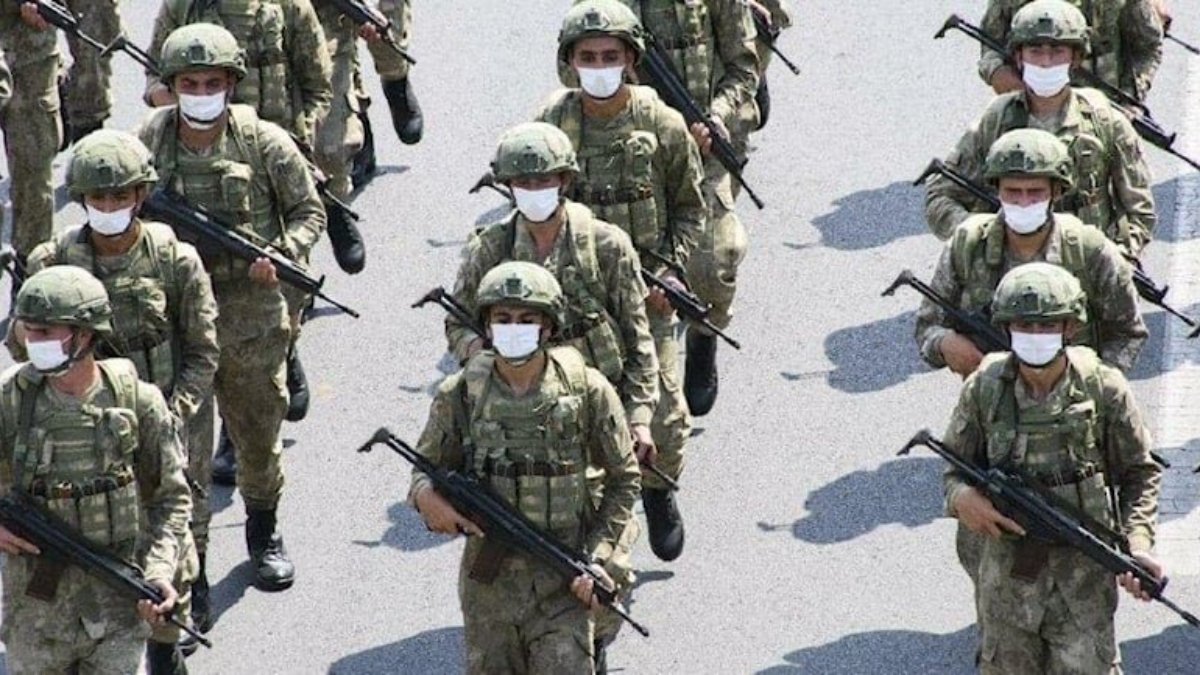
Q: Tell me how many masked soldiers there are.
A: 9